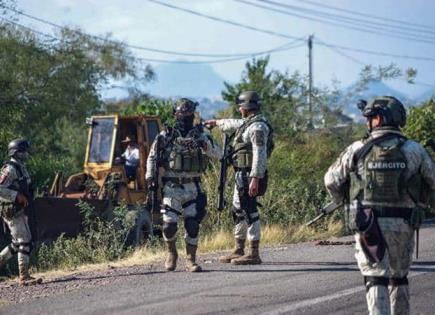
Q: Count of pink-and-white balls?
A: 0